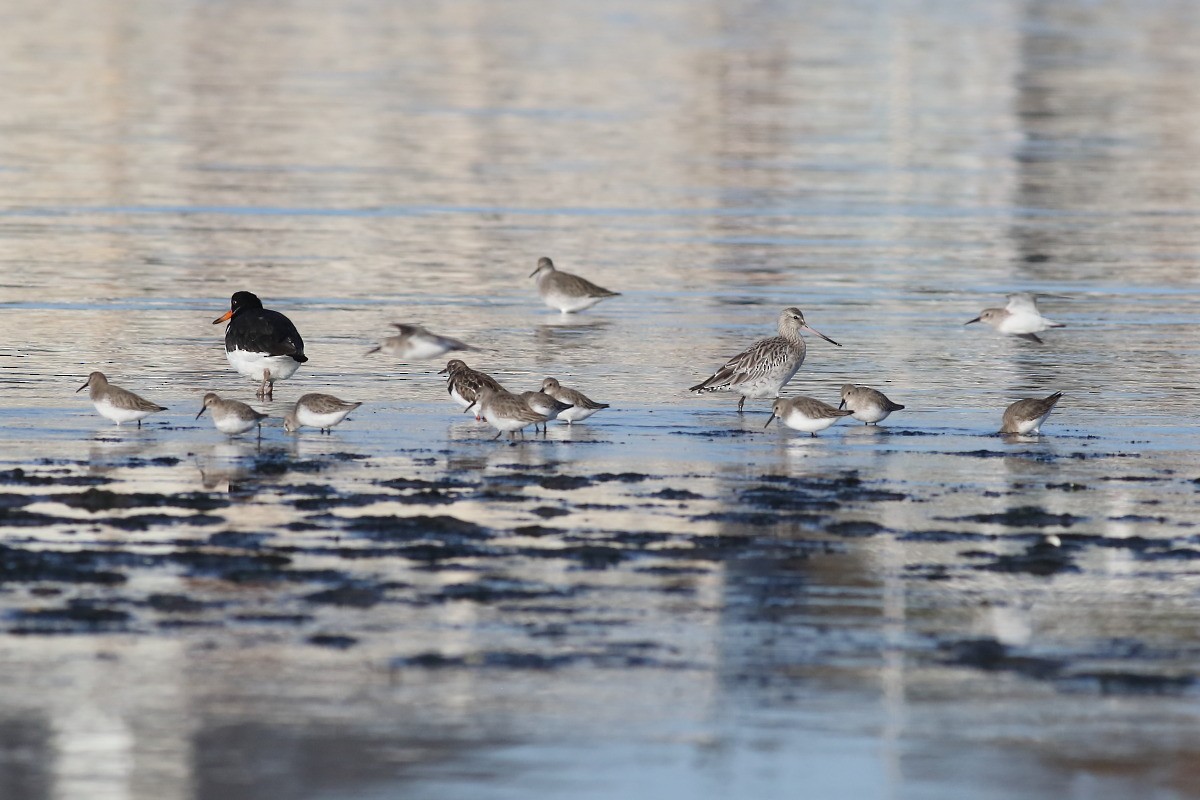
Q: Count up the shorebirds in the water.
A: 13